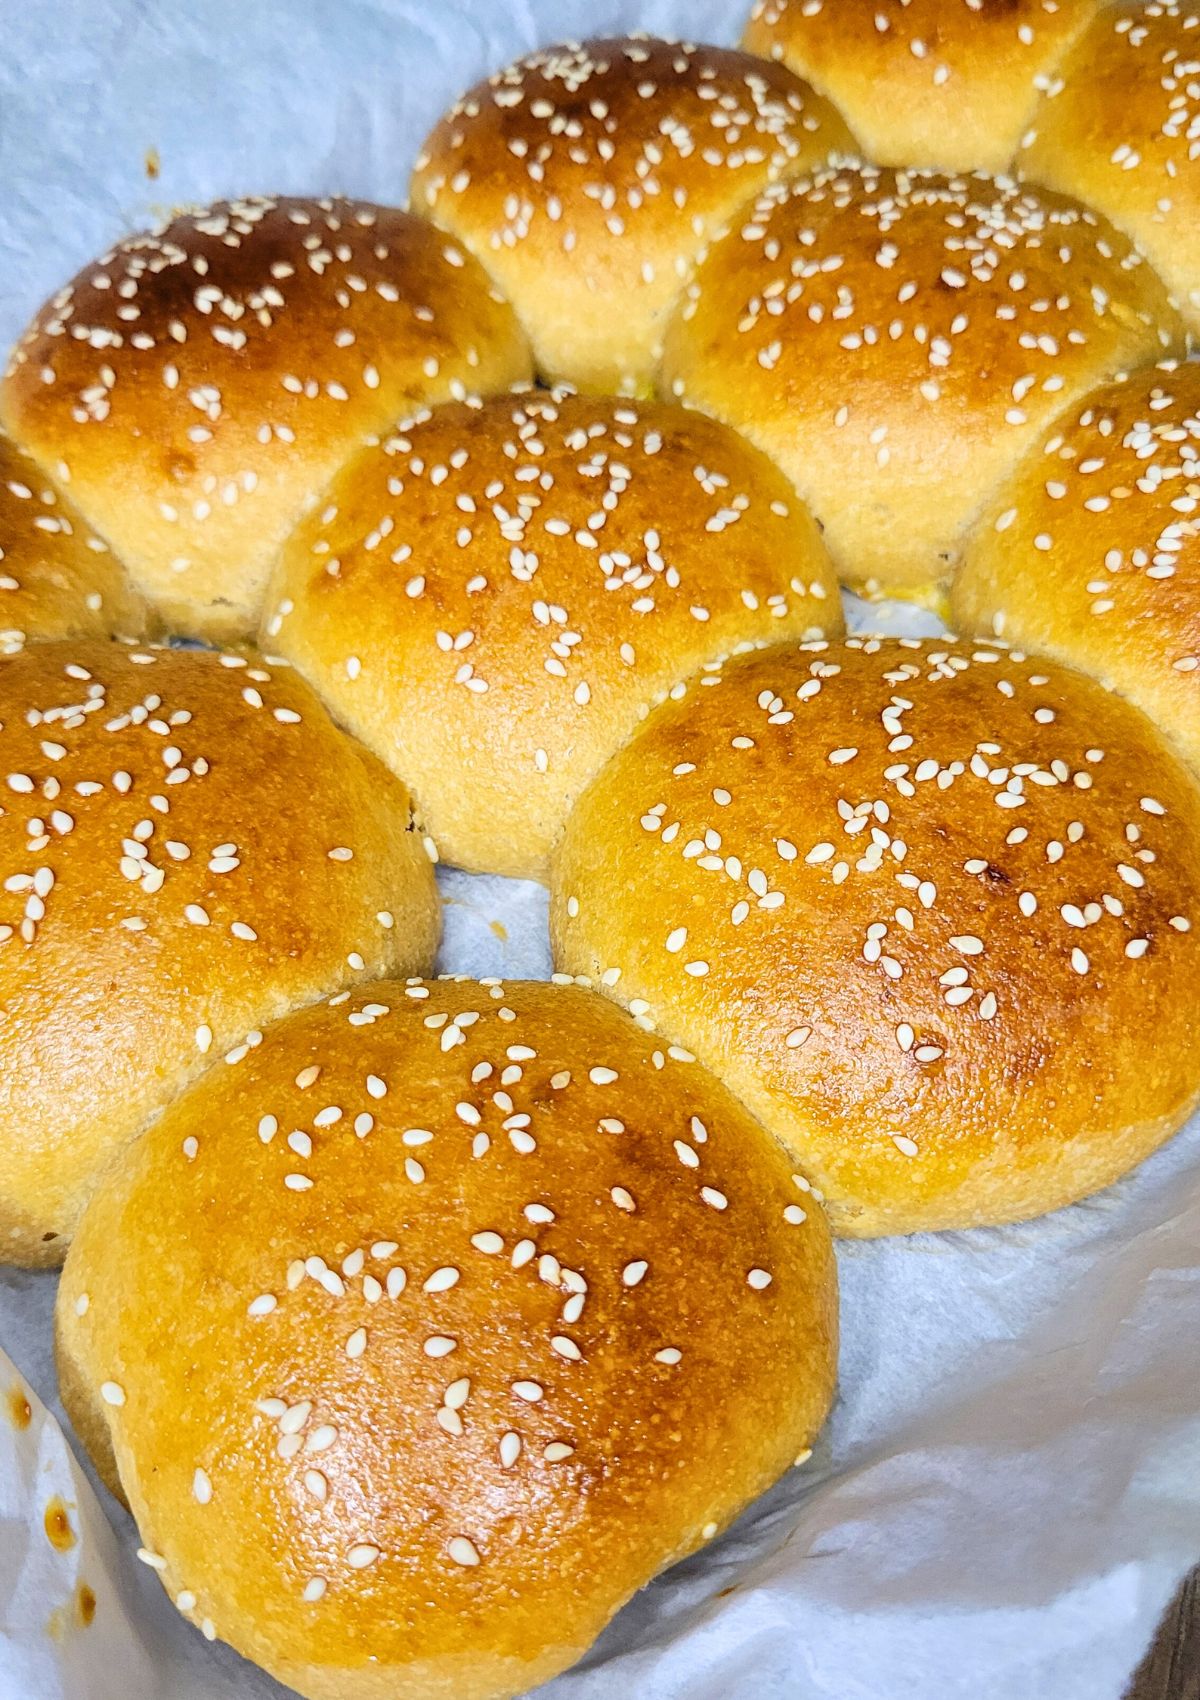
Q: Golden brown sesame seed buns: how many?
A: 11